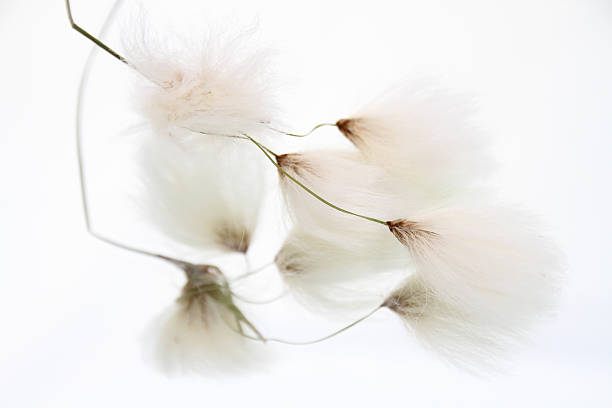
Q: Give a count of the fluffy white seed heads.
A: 8